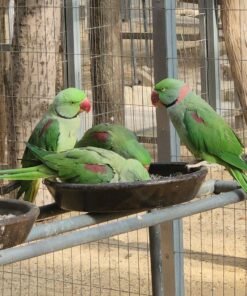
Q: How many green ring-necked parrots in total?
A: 4